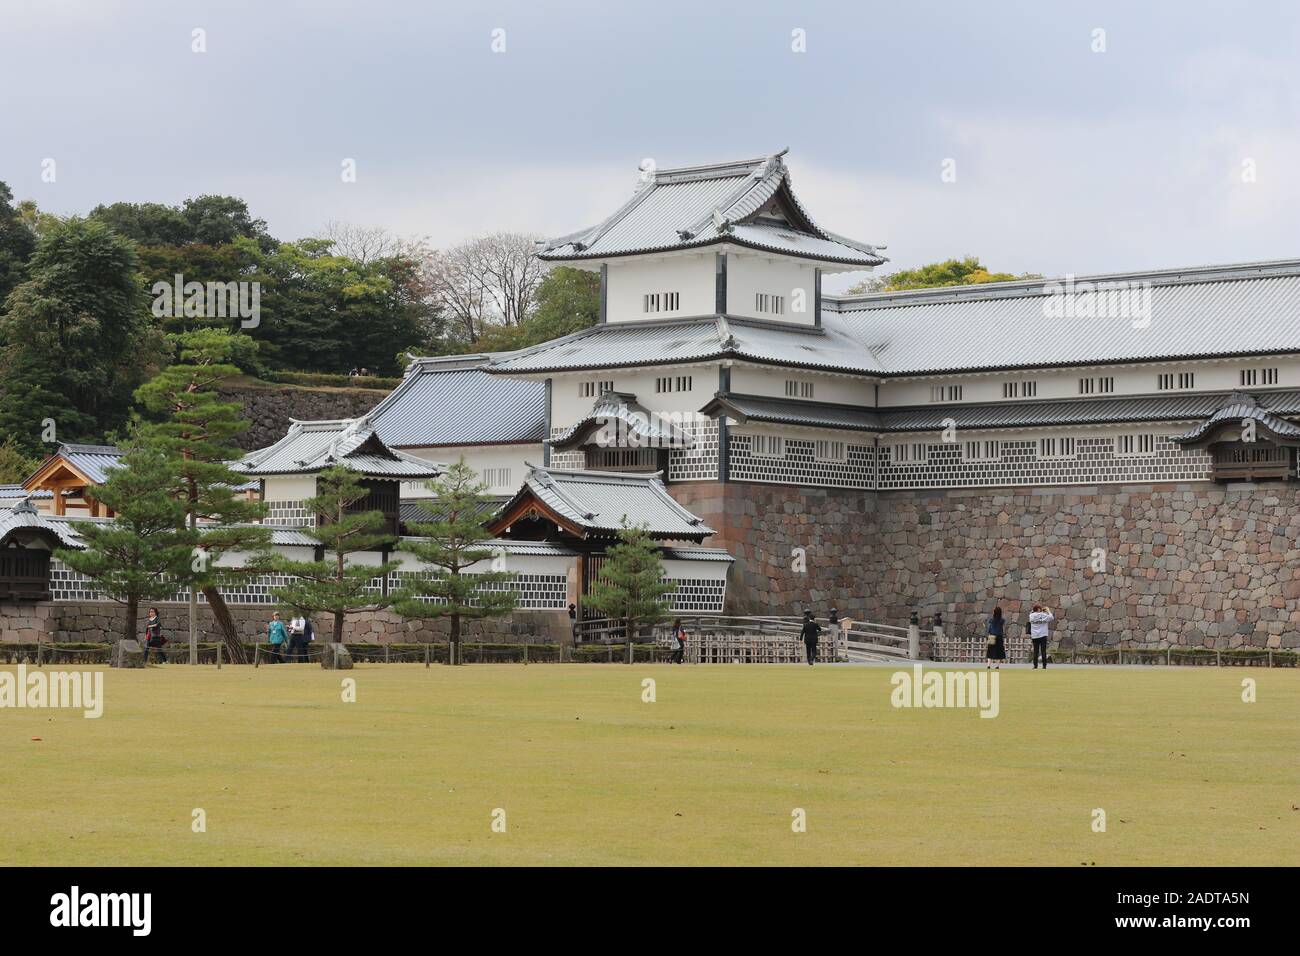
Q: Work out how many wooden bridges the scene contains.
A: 1